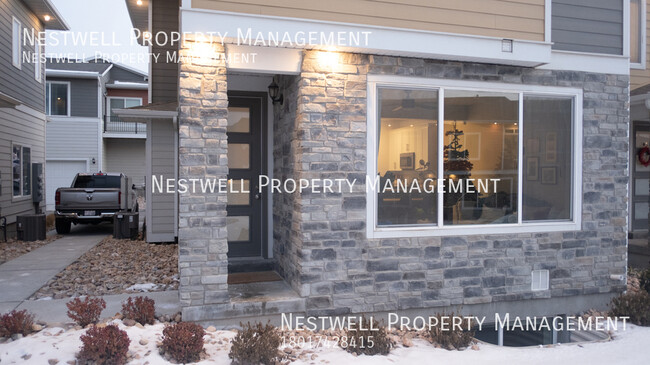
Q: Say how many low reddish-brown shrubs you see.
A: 5